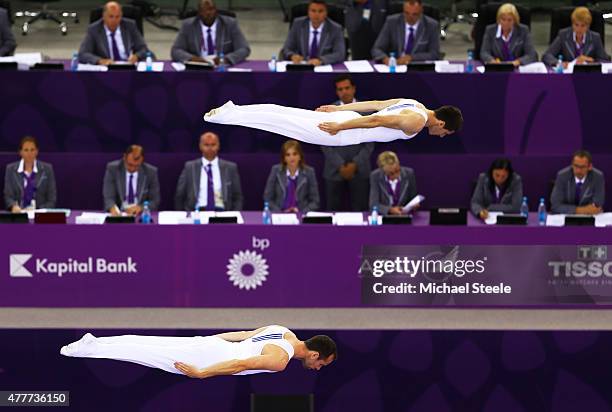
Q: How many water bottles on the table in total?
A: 13